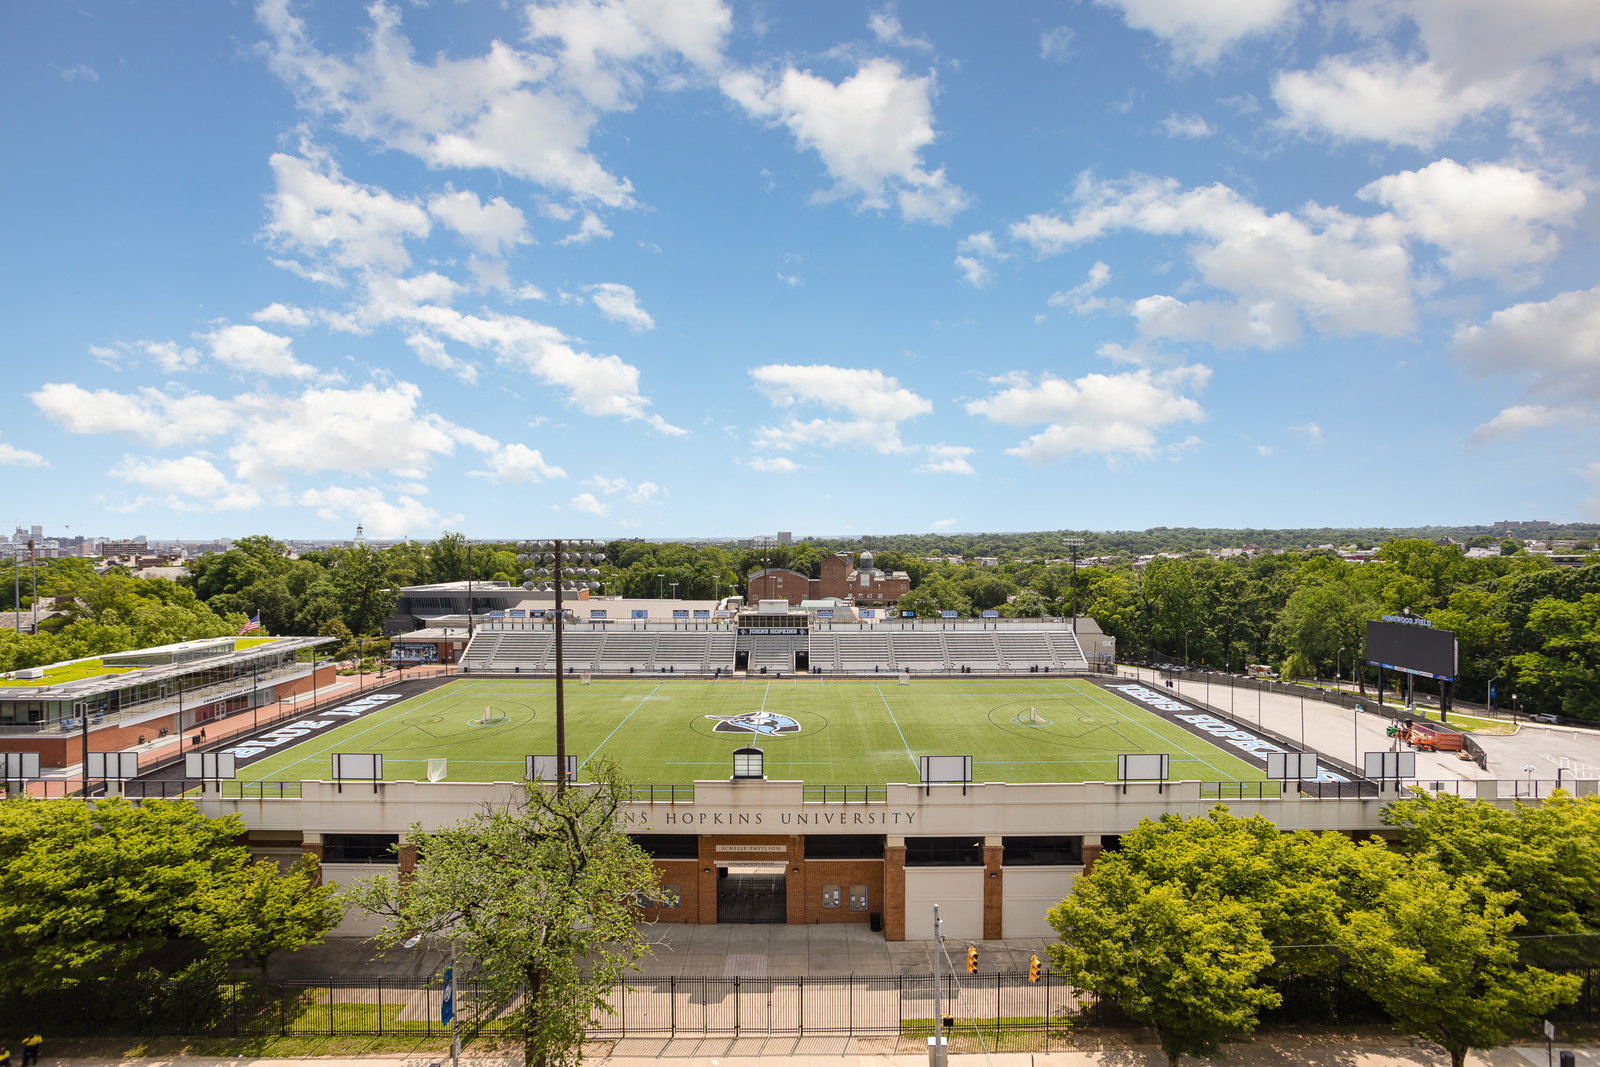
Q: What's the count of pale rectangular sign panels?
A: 9